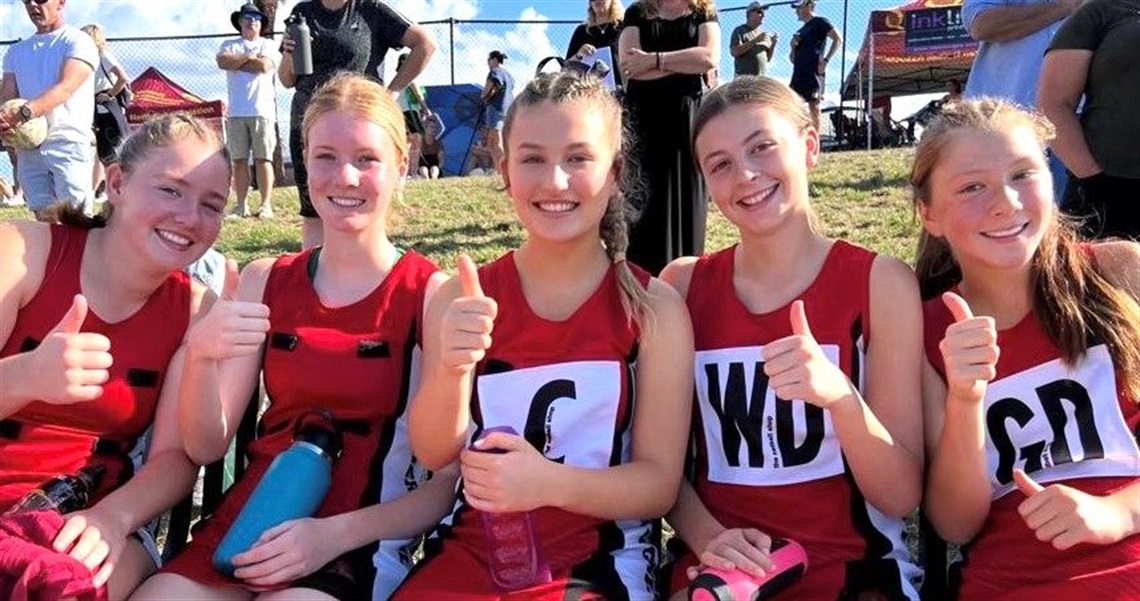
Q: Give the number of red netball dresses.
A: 5